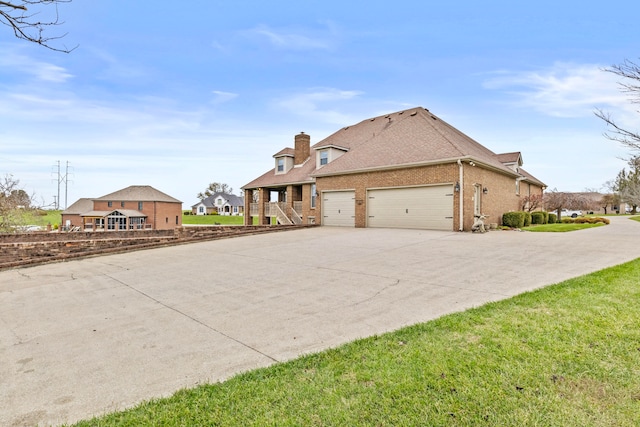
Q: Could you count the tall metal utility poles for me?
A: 2